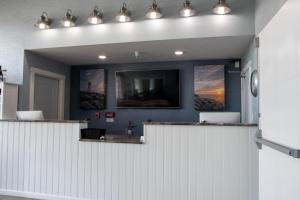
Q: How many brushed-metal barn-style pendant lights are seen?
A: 7